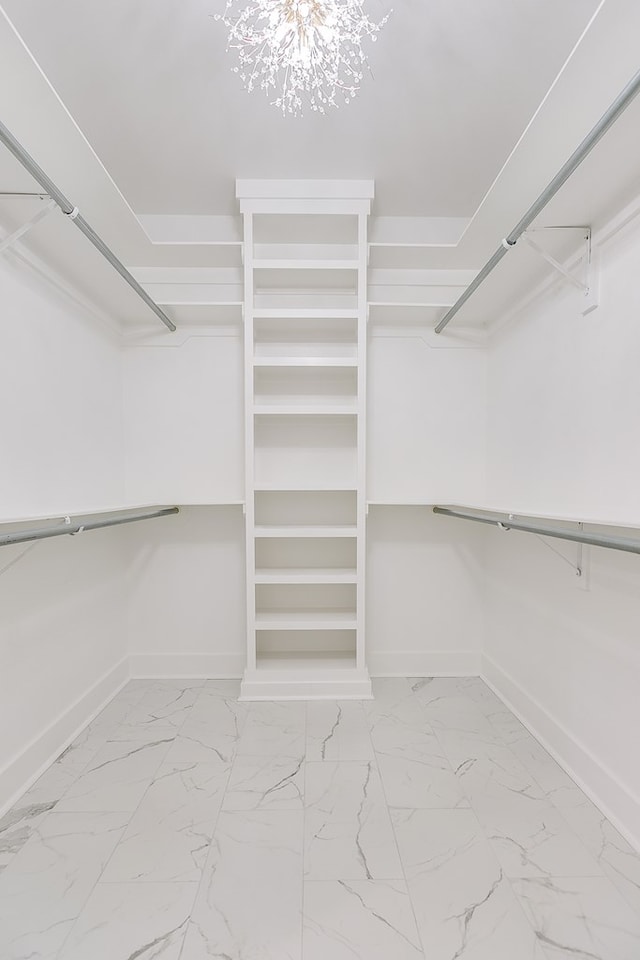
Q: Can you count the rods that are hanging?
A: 4